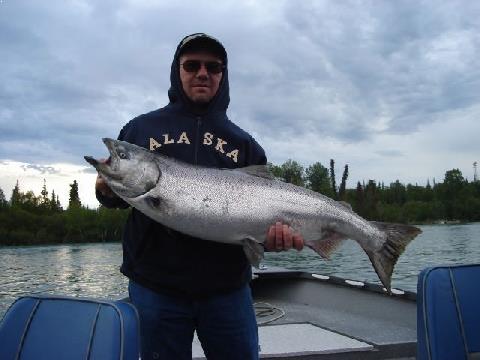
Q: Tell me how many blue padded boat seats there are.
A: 2